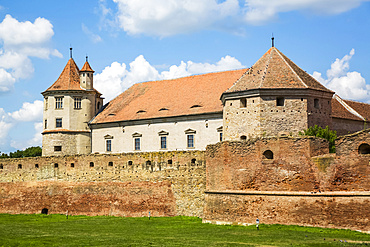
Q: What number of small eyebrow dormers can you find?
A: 4